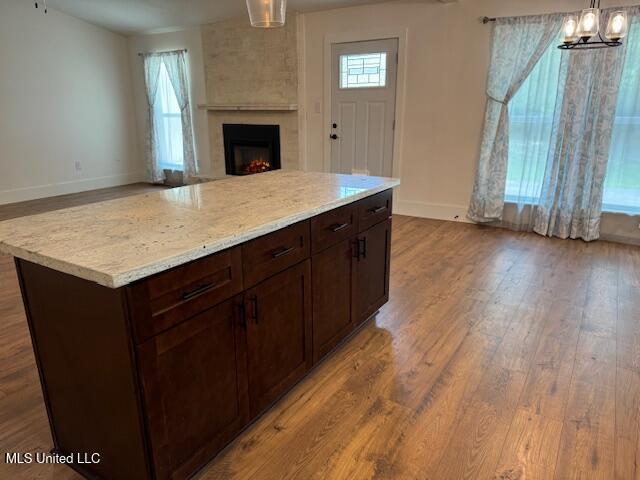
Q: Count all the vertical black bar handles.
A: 4